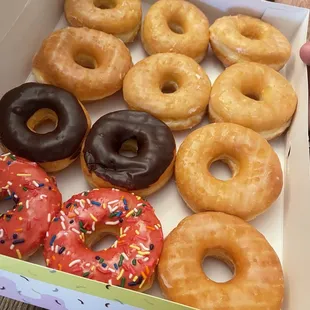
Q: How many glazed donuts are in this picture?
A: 8